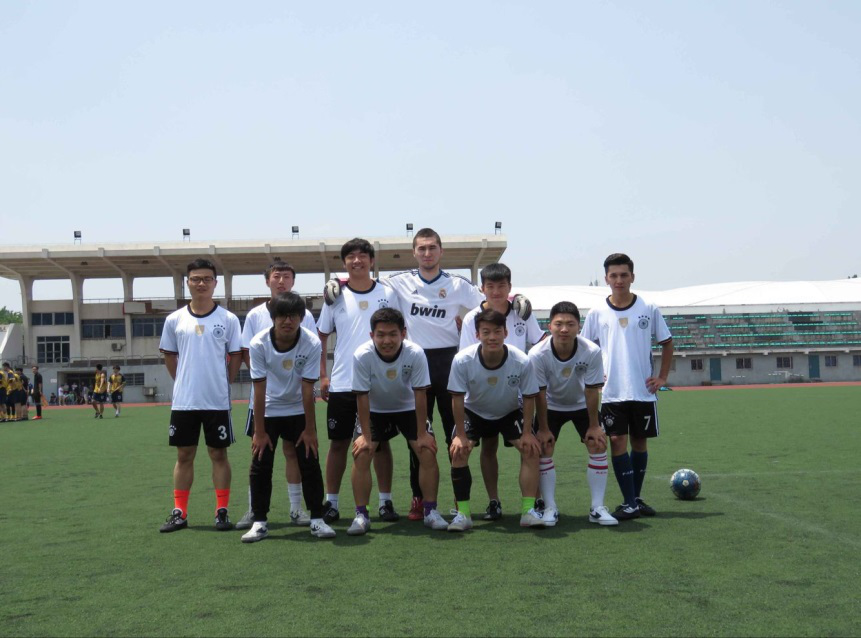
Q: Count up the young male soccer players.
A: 10